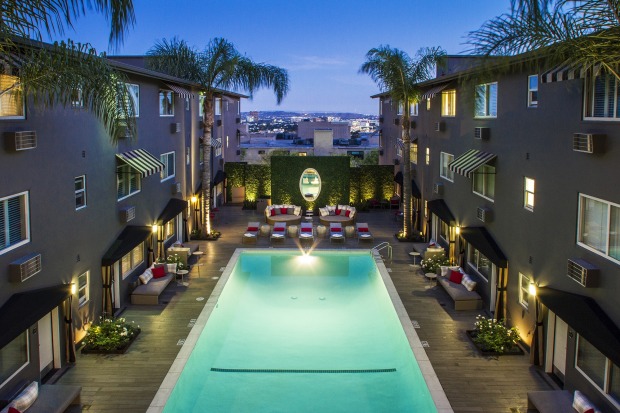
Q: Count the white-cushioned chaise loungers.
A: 5